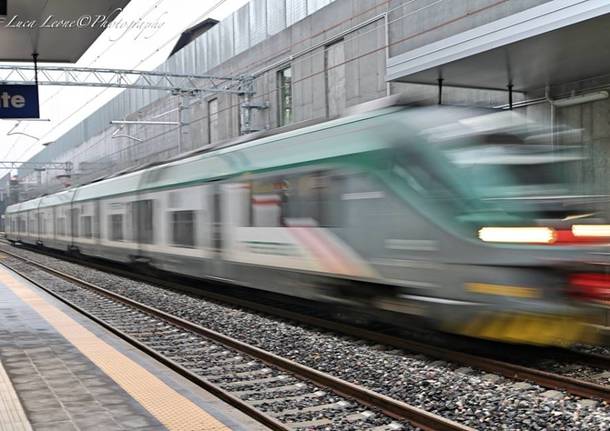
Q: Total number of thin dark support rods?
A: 3